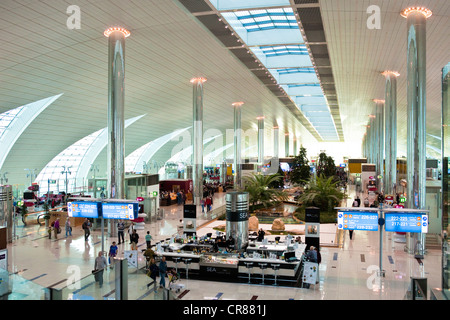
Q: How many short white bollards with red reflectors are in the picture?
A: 0